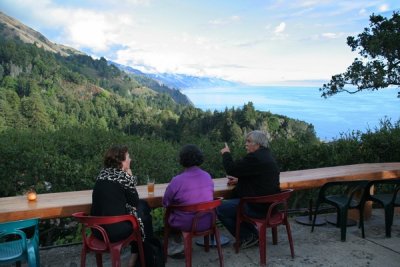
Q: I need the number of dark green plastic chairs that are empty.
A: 2